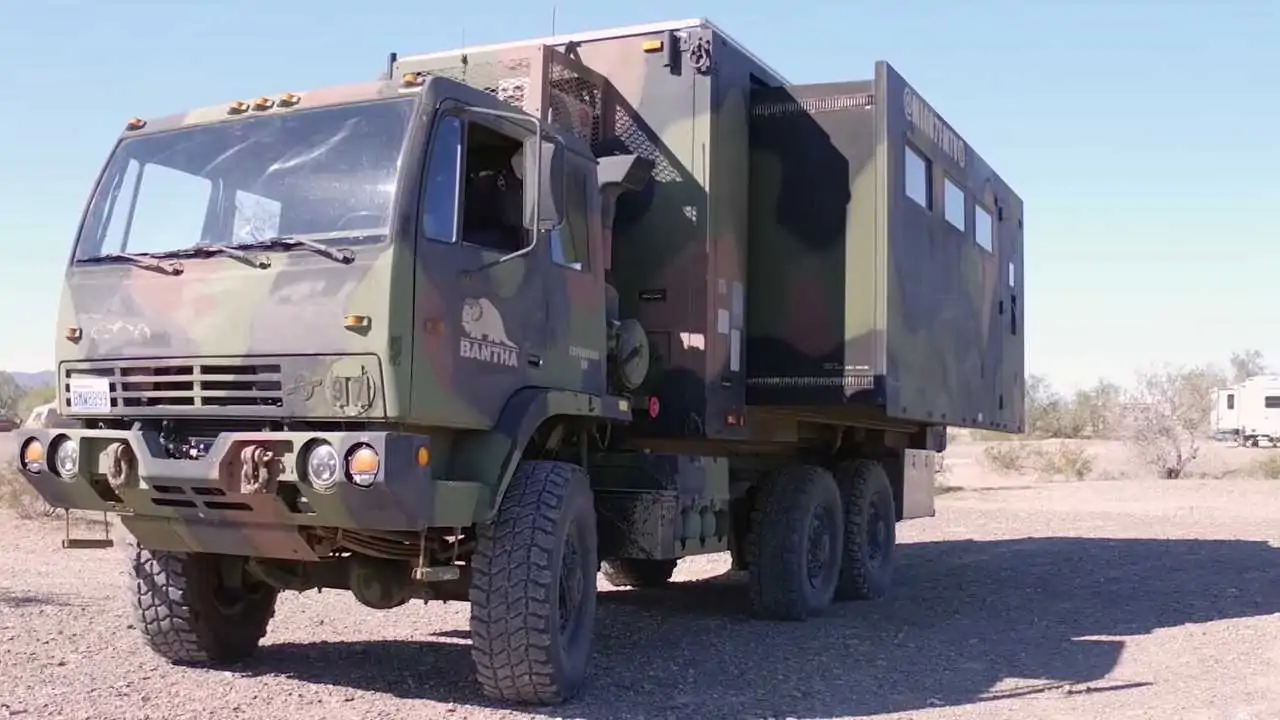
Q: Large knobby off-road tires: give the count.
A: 5